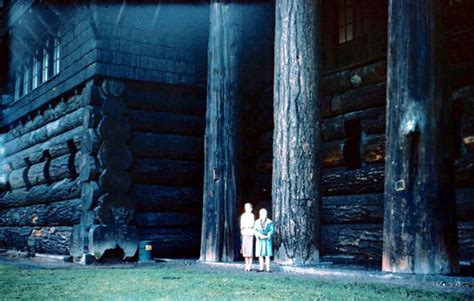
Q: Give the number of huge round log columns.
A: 3